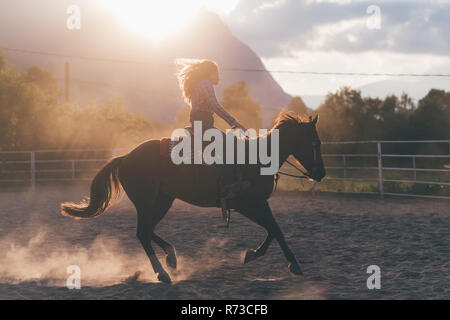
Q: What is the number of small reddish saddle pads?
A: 1